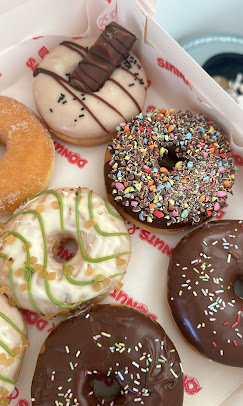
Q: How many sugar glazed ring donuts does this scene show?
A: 1